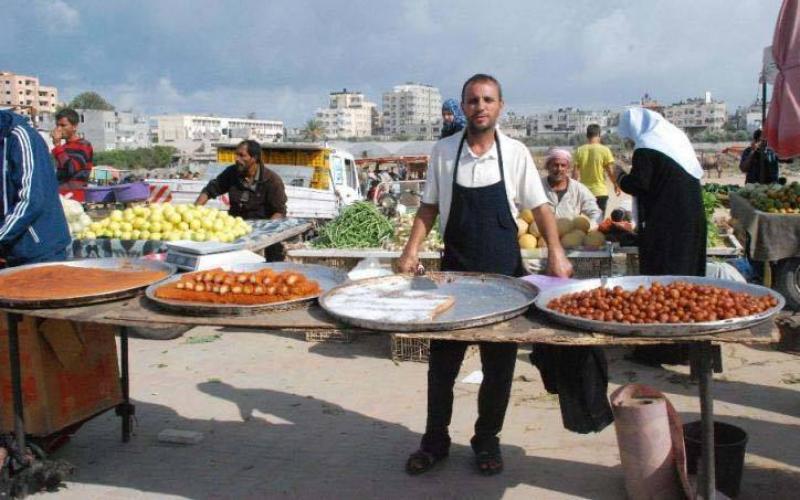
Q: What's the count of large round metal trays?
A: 4